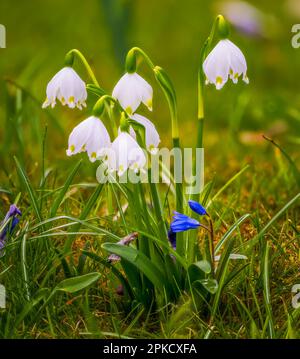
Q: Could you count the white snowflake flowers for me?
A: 6